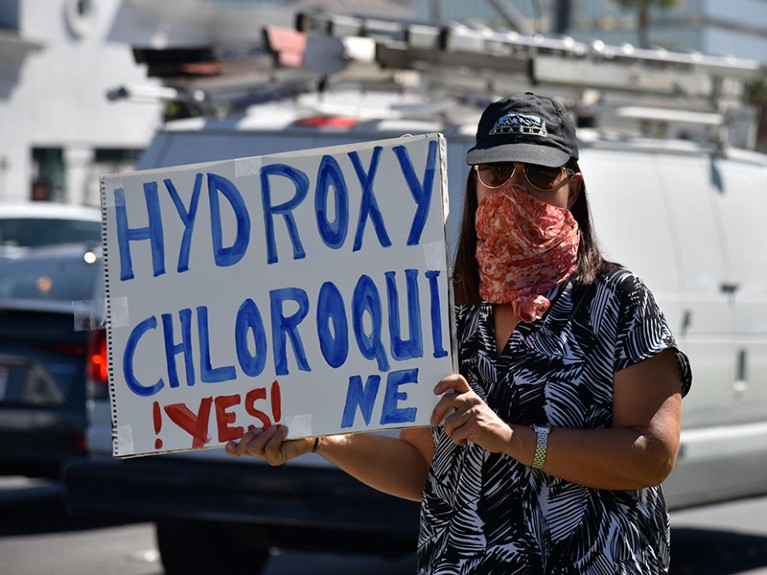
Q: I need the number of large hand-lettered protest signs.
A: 1